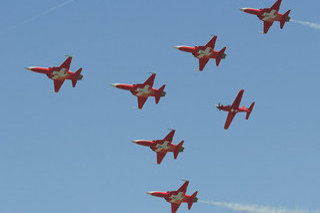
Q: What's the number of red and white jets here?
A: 6